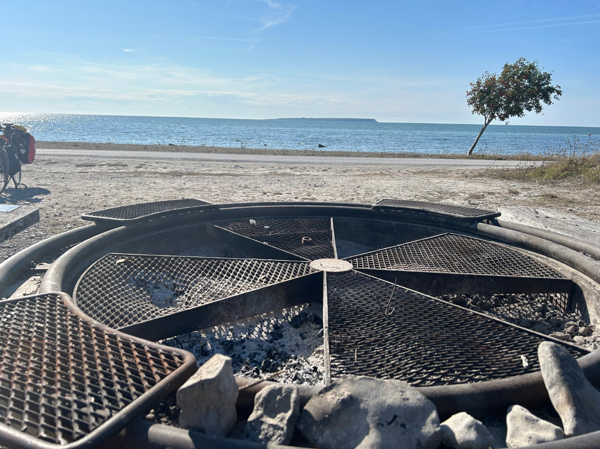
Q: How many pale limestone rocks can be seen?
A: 6